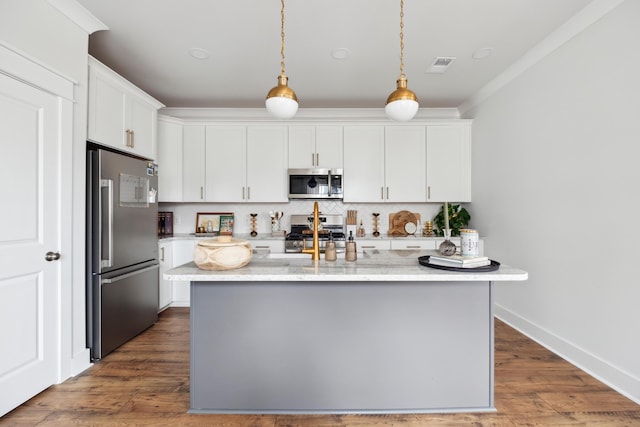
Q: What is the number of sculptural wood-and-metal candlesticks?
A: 2